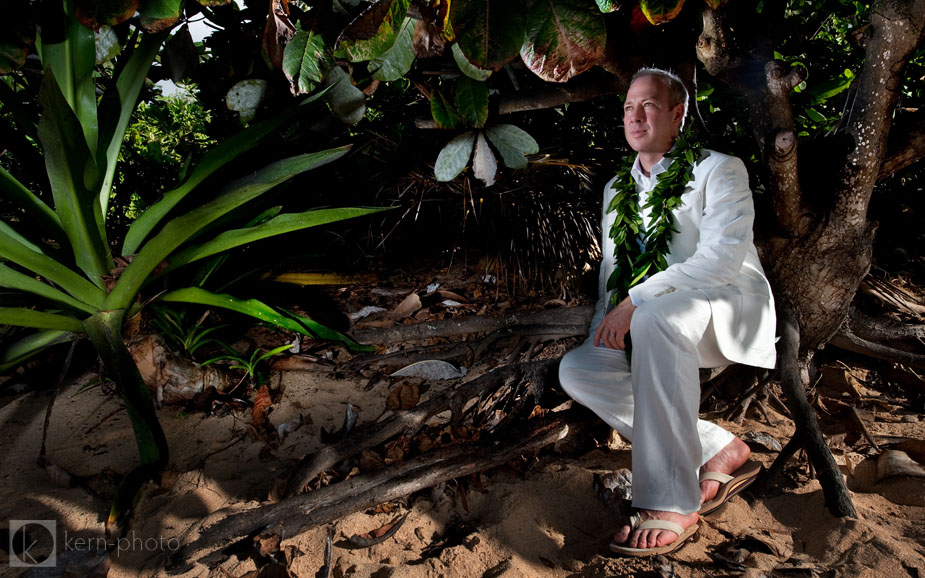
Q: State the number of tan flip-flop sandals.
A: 2